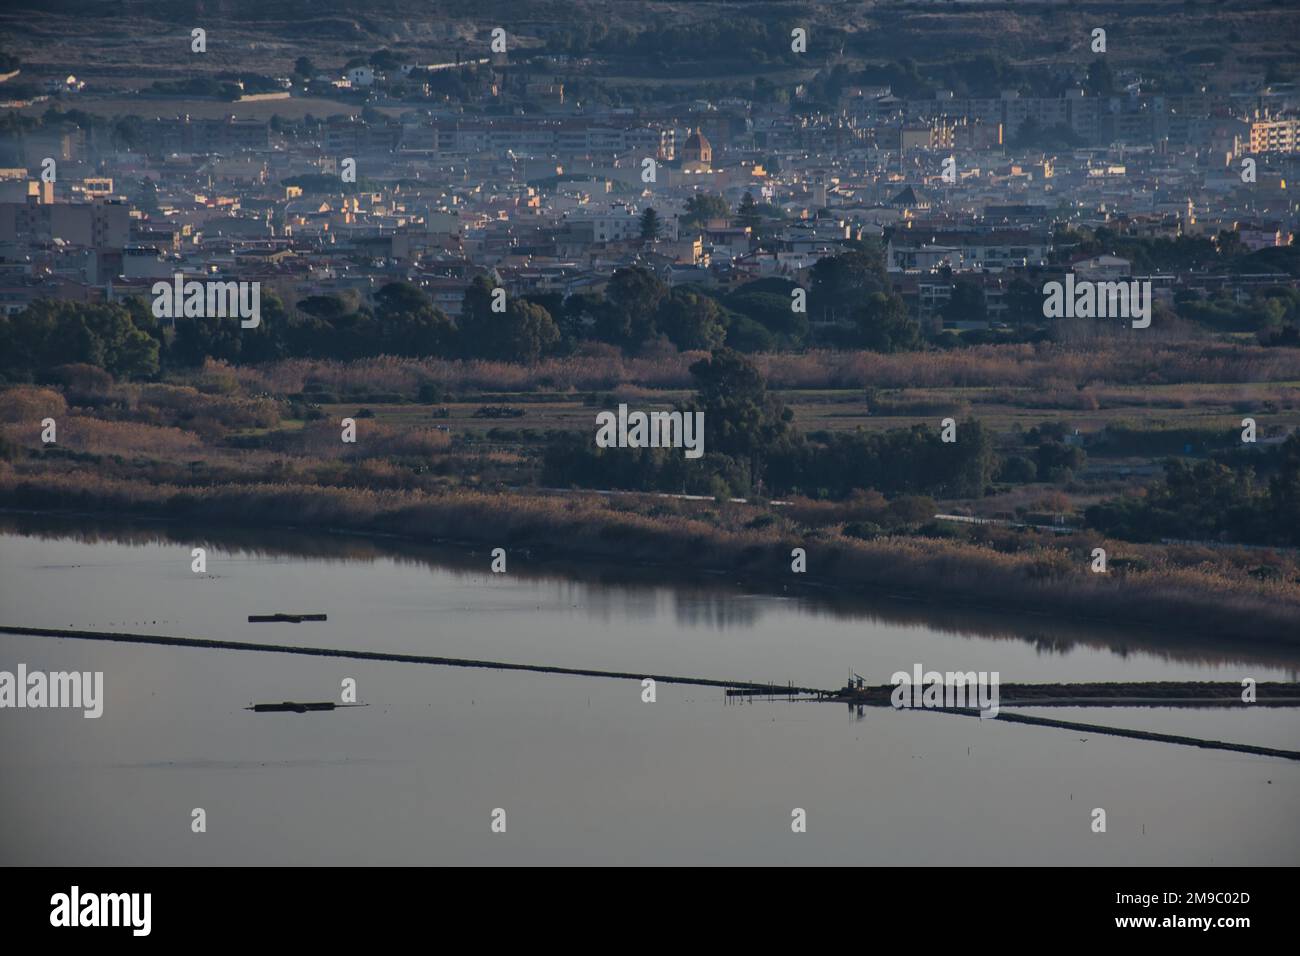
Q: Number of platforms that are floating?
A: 2